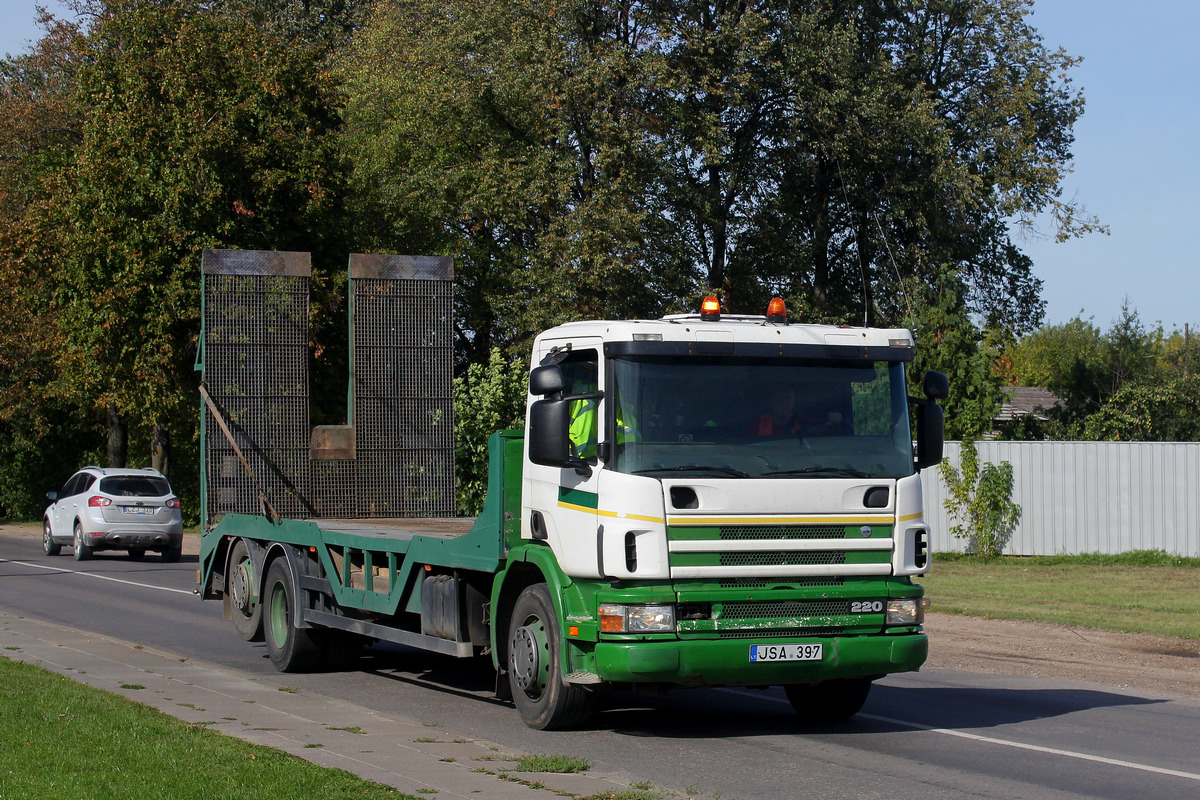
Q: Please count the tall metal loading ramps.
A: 2